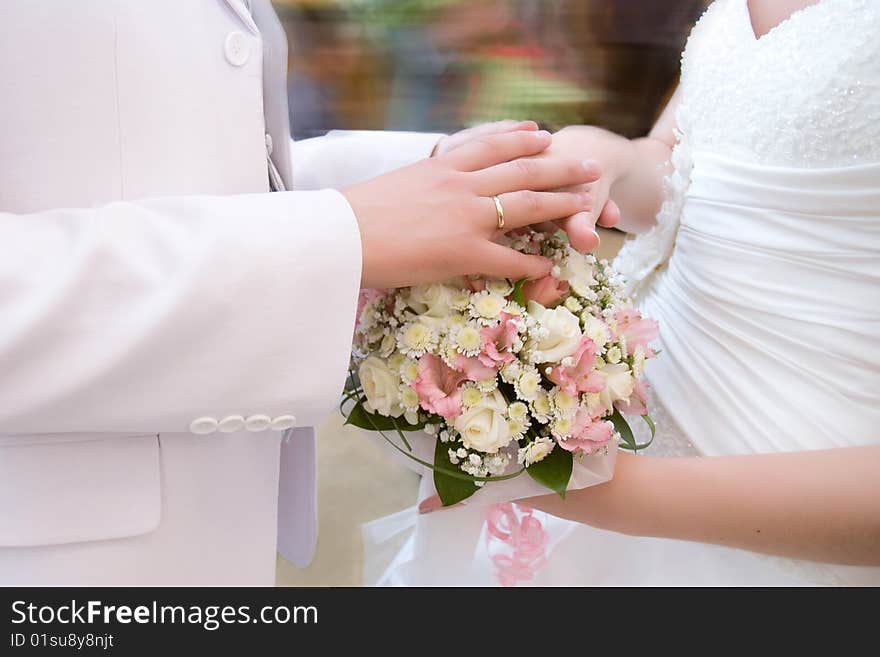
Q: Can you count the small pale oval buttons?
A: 4